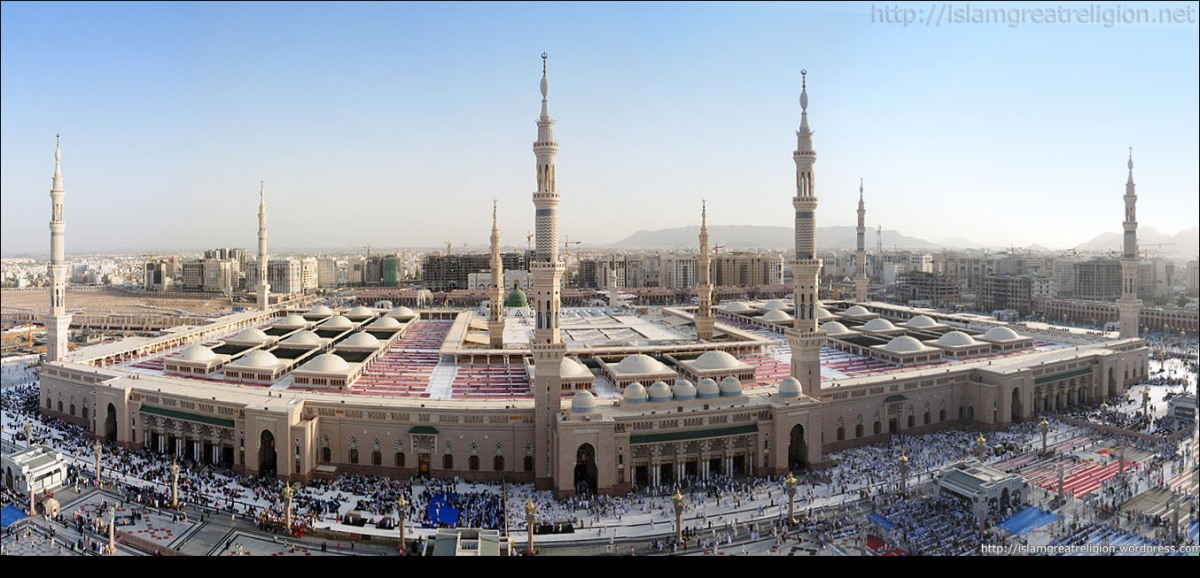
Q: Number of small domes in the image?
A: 7